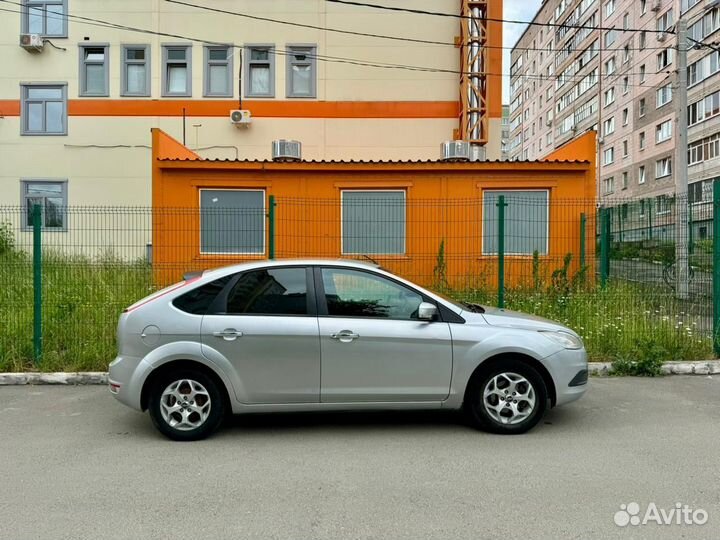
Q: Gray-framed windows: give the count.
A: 9